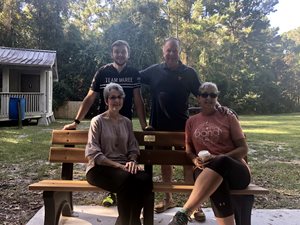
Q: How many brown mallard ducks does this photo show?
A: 0